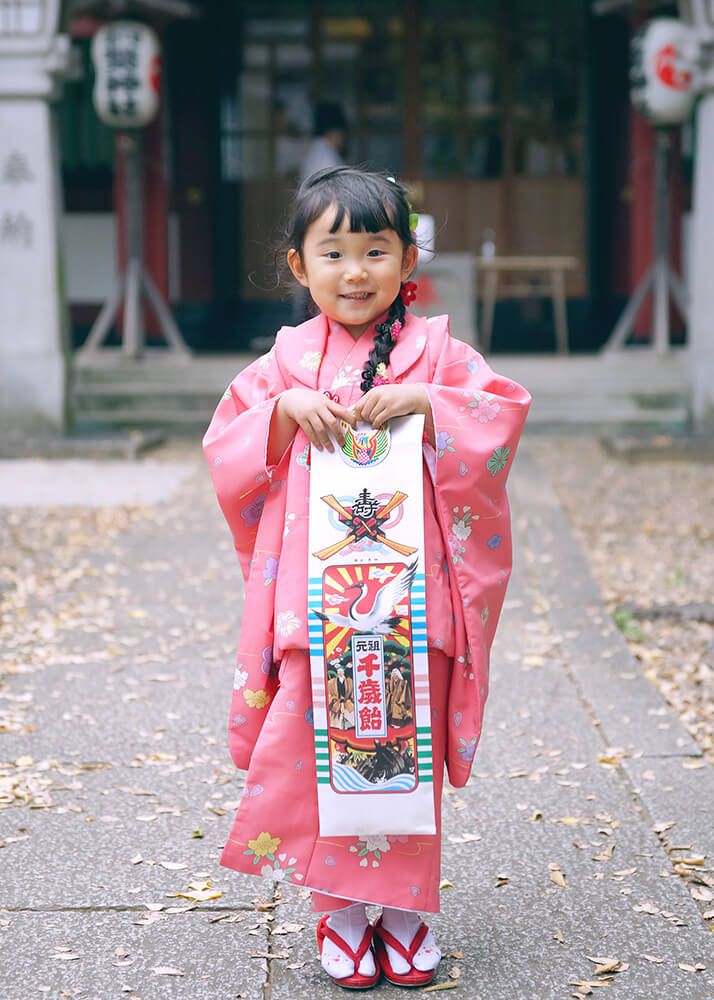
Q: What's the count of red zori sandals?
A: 2